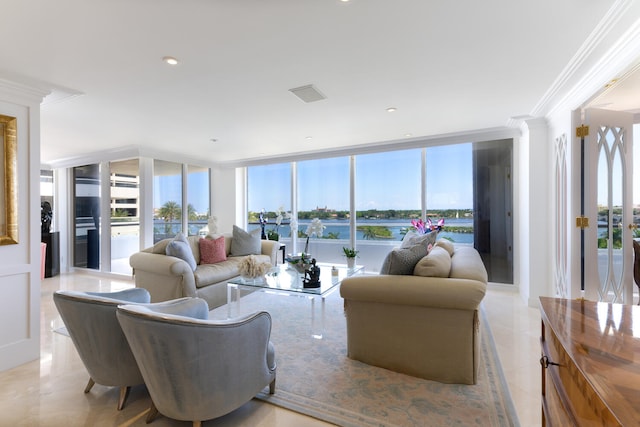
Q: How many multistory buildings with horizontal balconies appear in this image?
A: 1